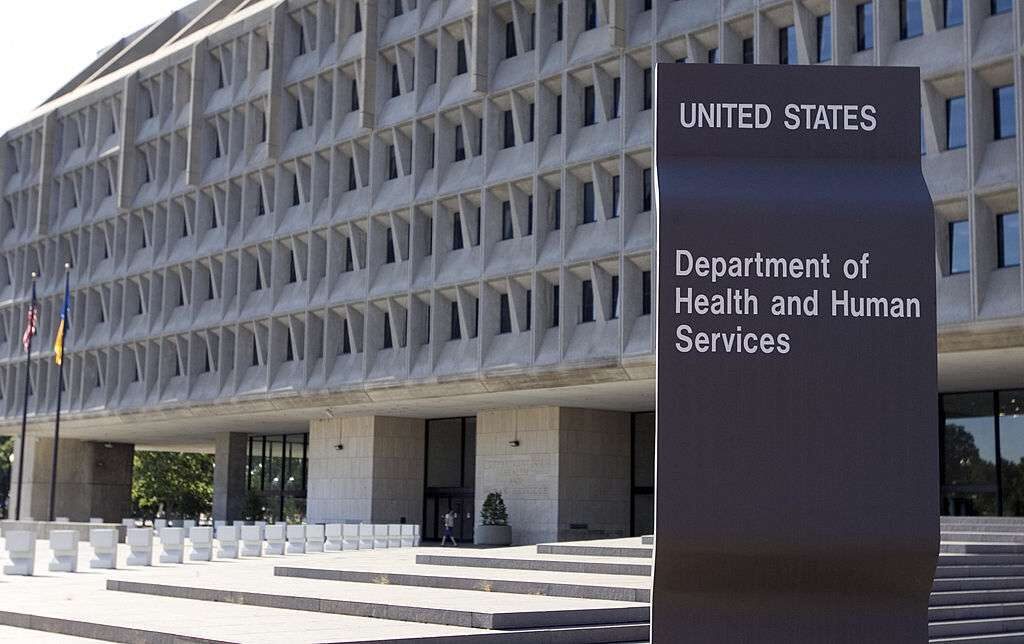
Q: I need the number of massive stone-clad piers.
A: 2